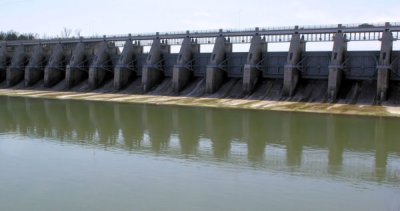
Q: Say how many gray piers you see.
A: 14